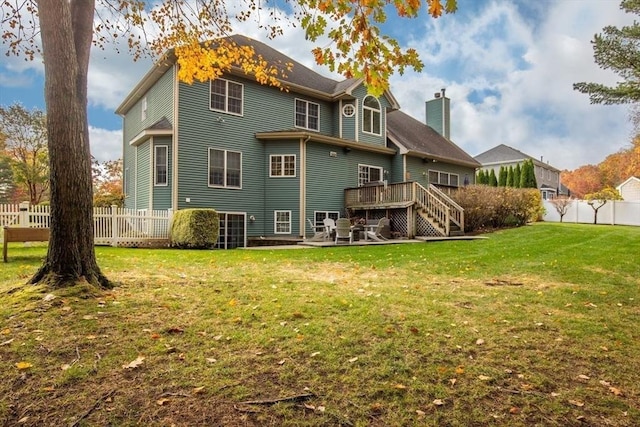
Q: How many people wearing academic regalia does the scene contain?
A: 0